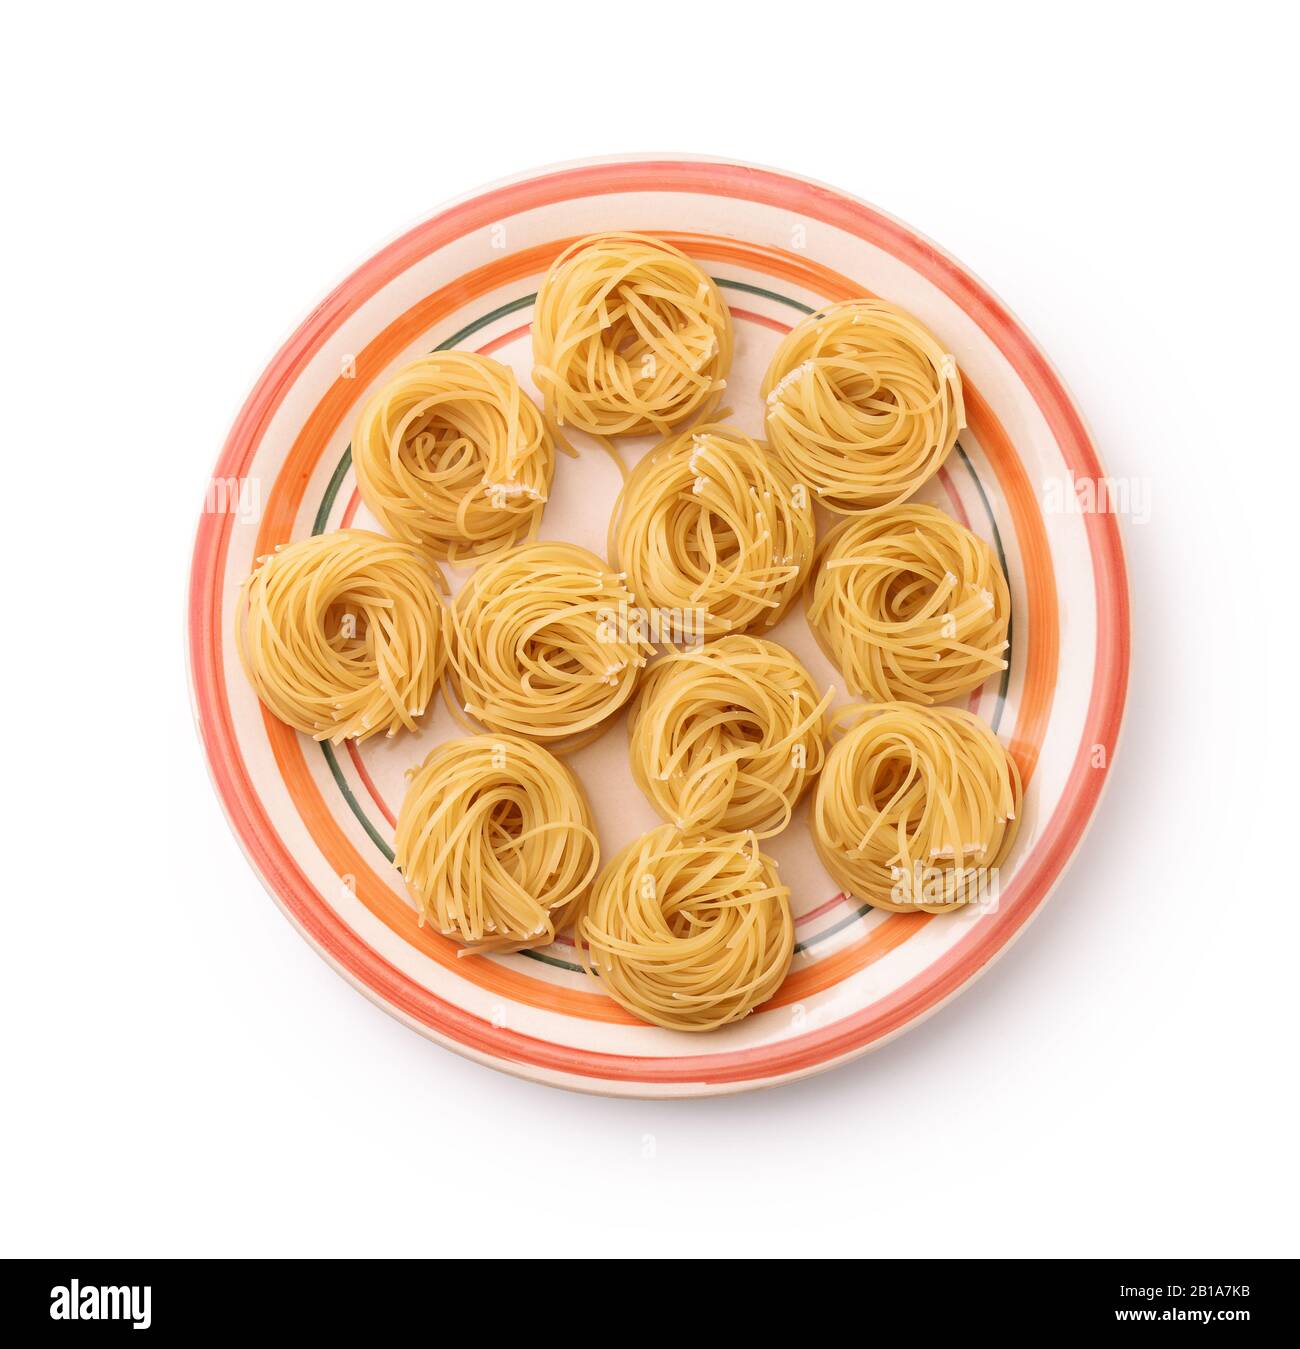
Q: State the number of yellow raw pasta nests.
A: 11